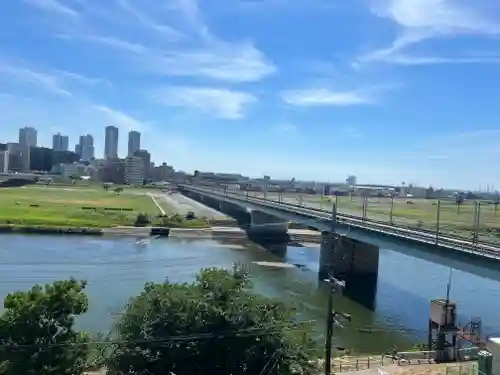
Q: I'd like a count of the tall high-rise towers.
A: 5